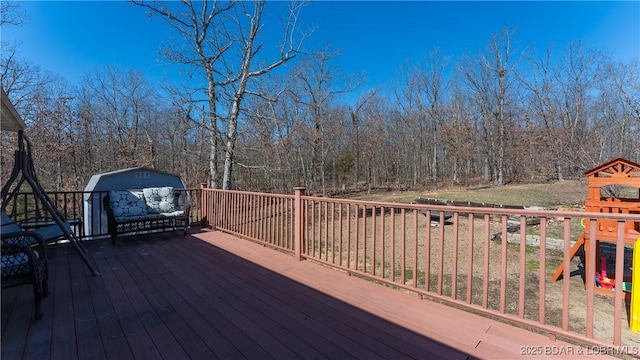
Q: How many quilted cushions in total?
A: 2